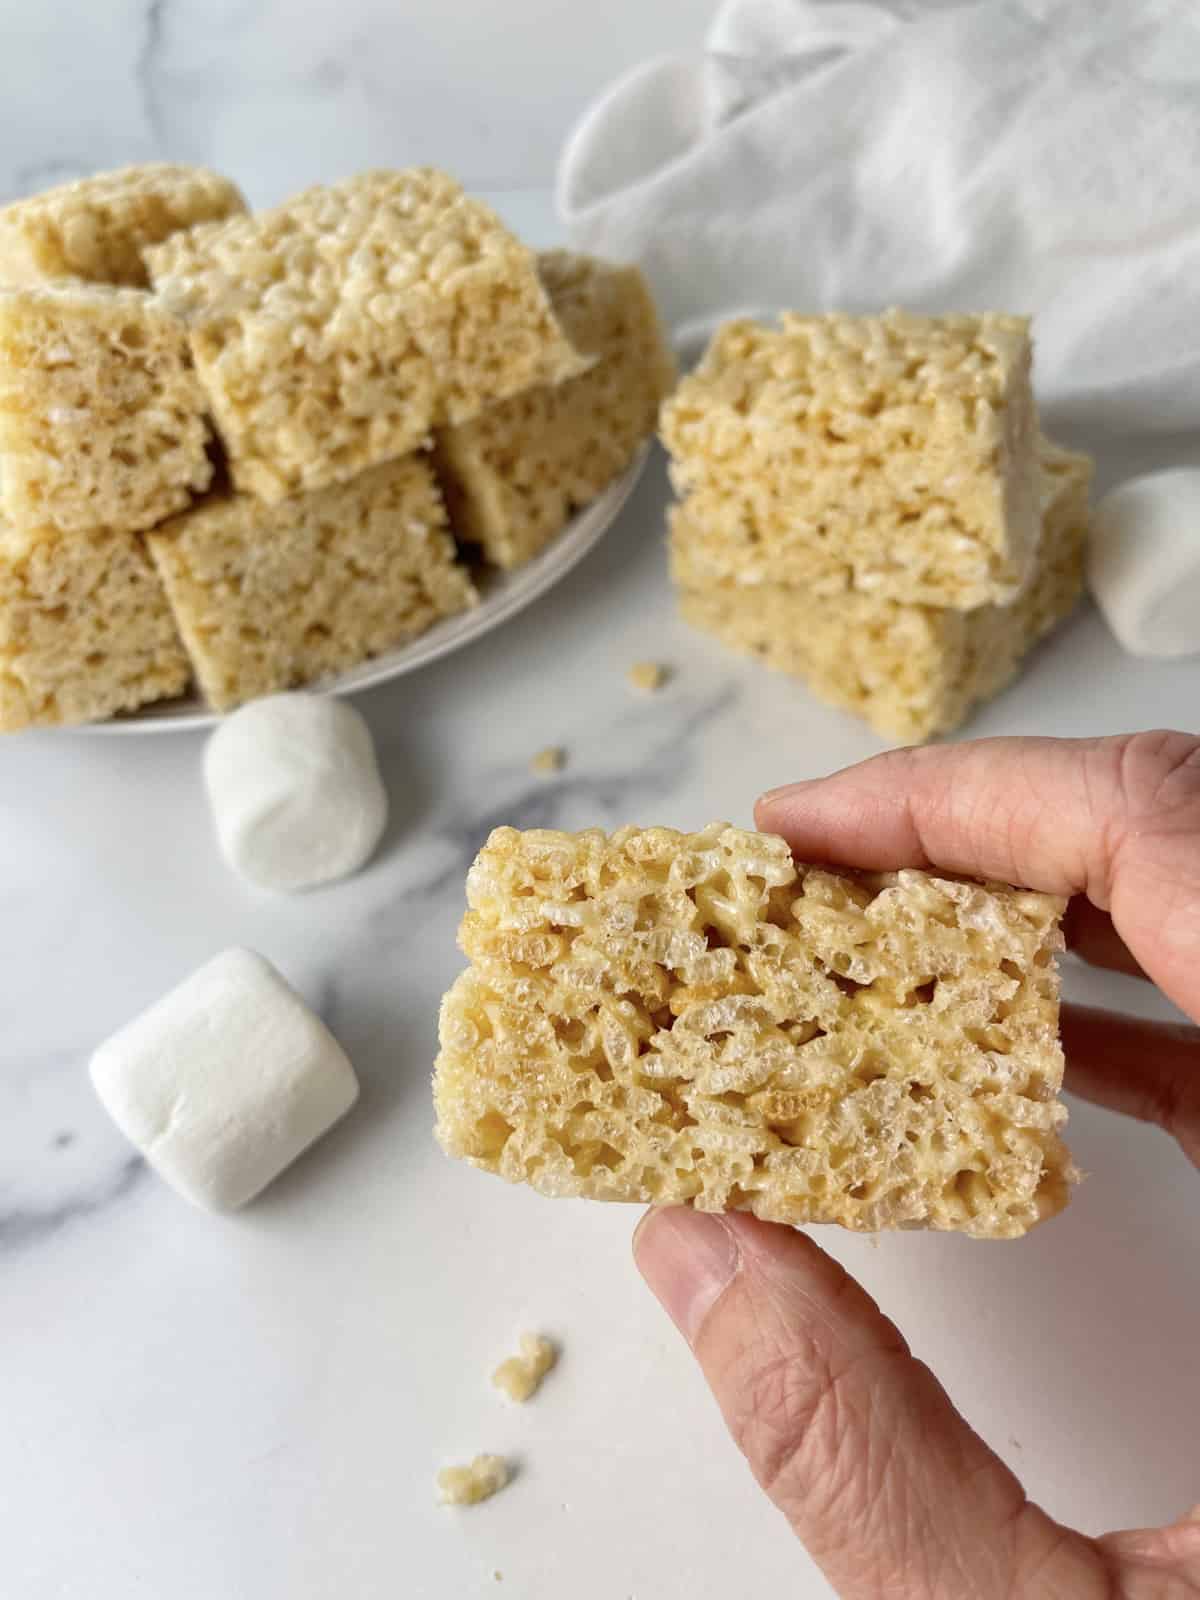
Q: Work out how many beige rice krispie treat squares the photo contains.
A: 9